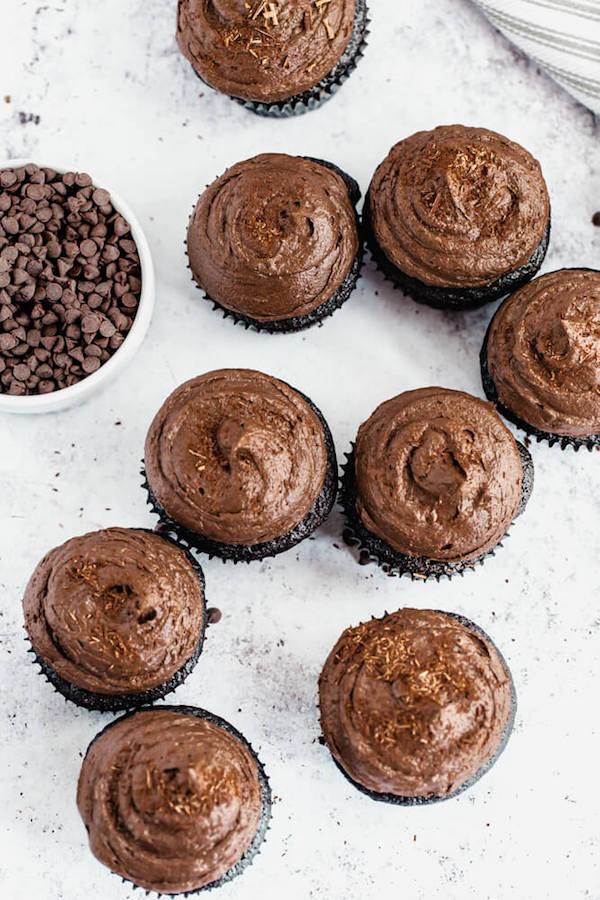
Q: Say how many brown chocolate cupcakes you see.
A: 9